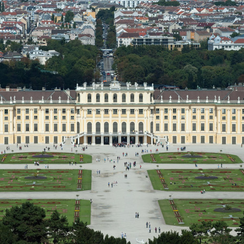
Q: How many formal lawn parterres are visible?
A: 6